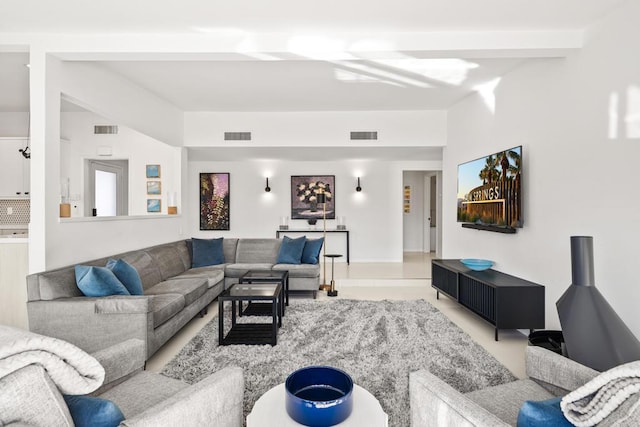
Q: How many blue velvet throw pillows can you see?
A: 7